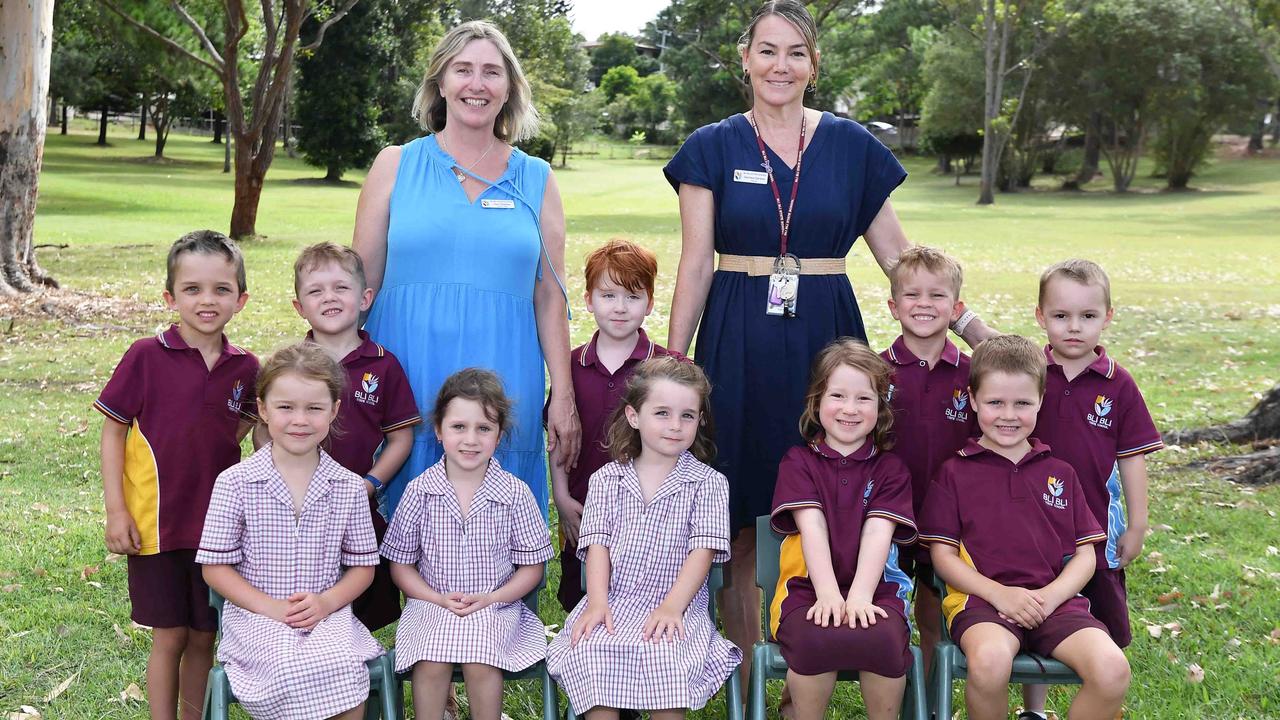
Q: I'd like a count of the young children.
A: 10